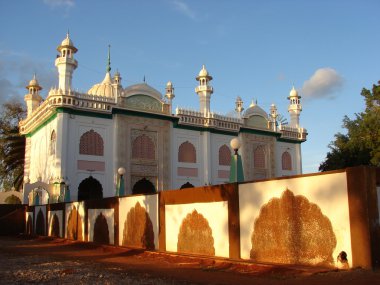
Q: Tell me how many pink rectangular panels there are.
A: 3